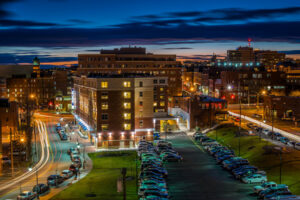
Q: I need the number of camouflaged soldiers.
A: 0